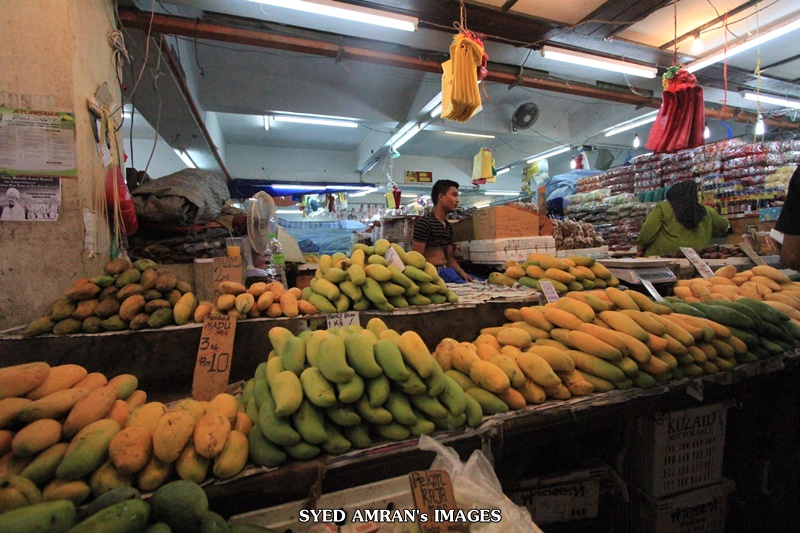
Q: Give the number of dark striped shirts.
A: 1